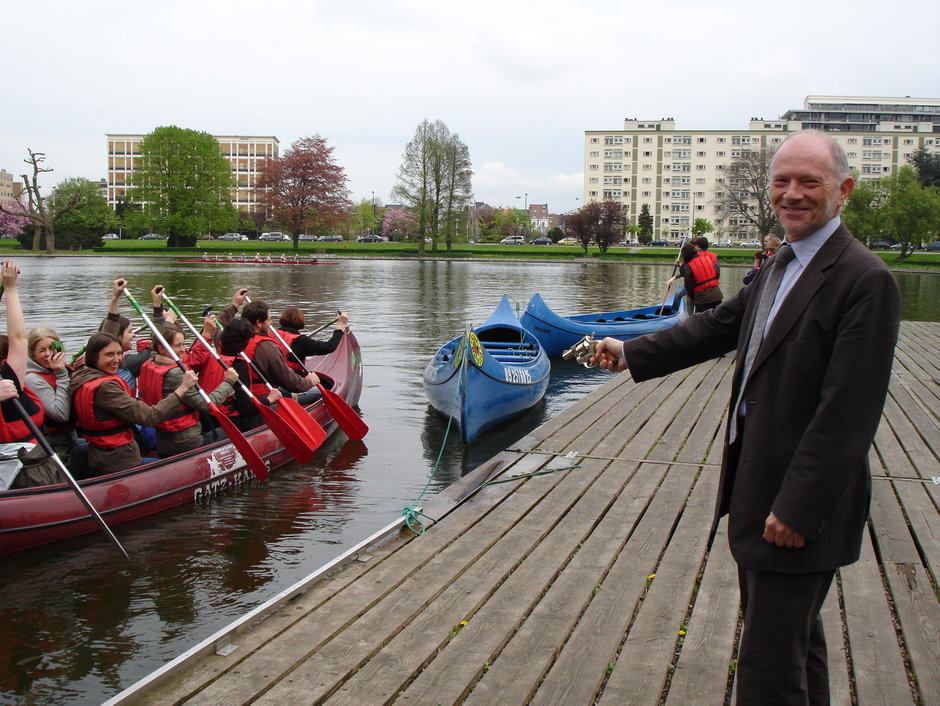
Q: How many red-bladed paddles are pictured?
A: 4